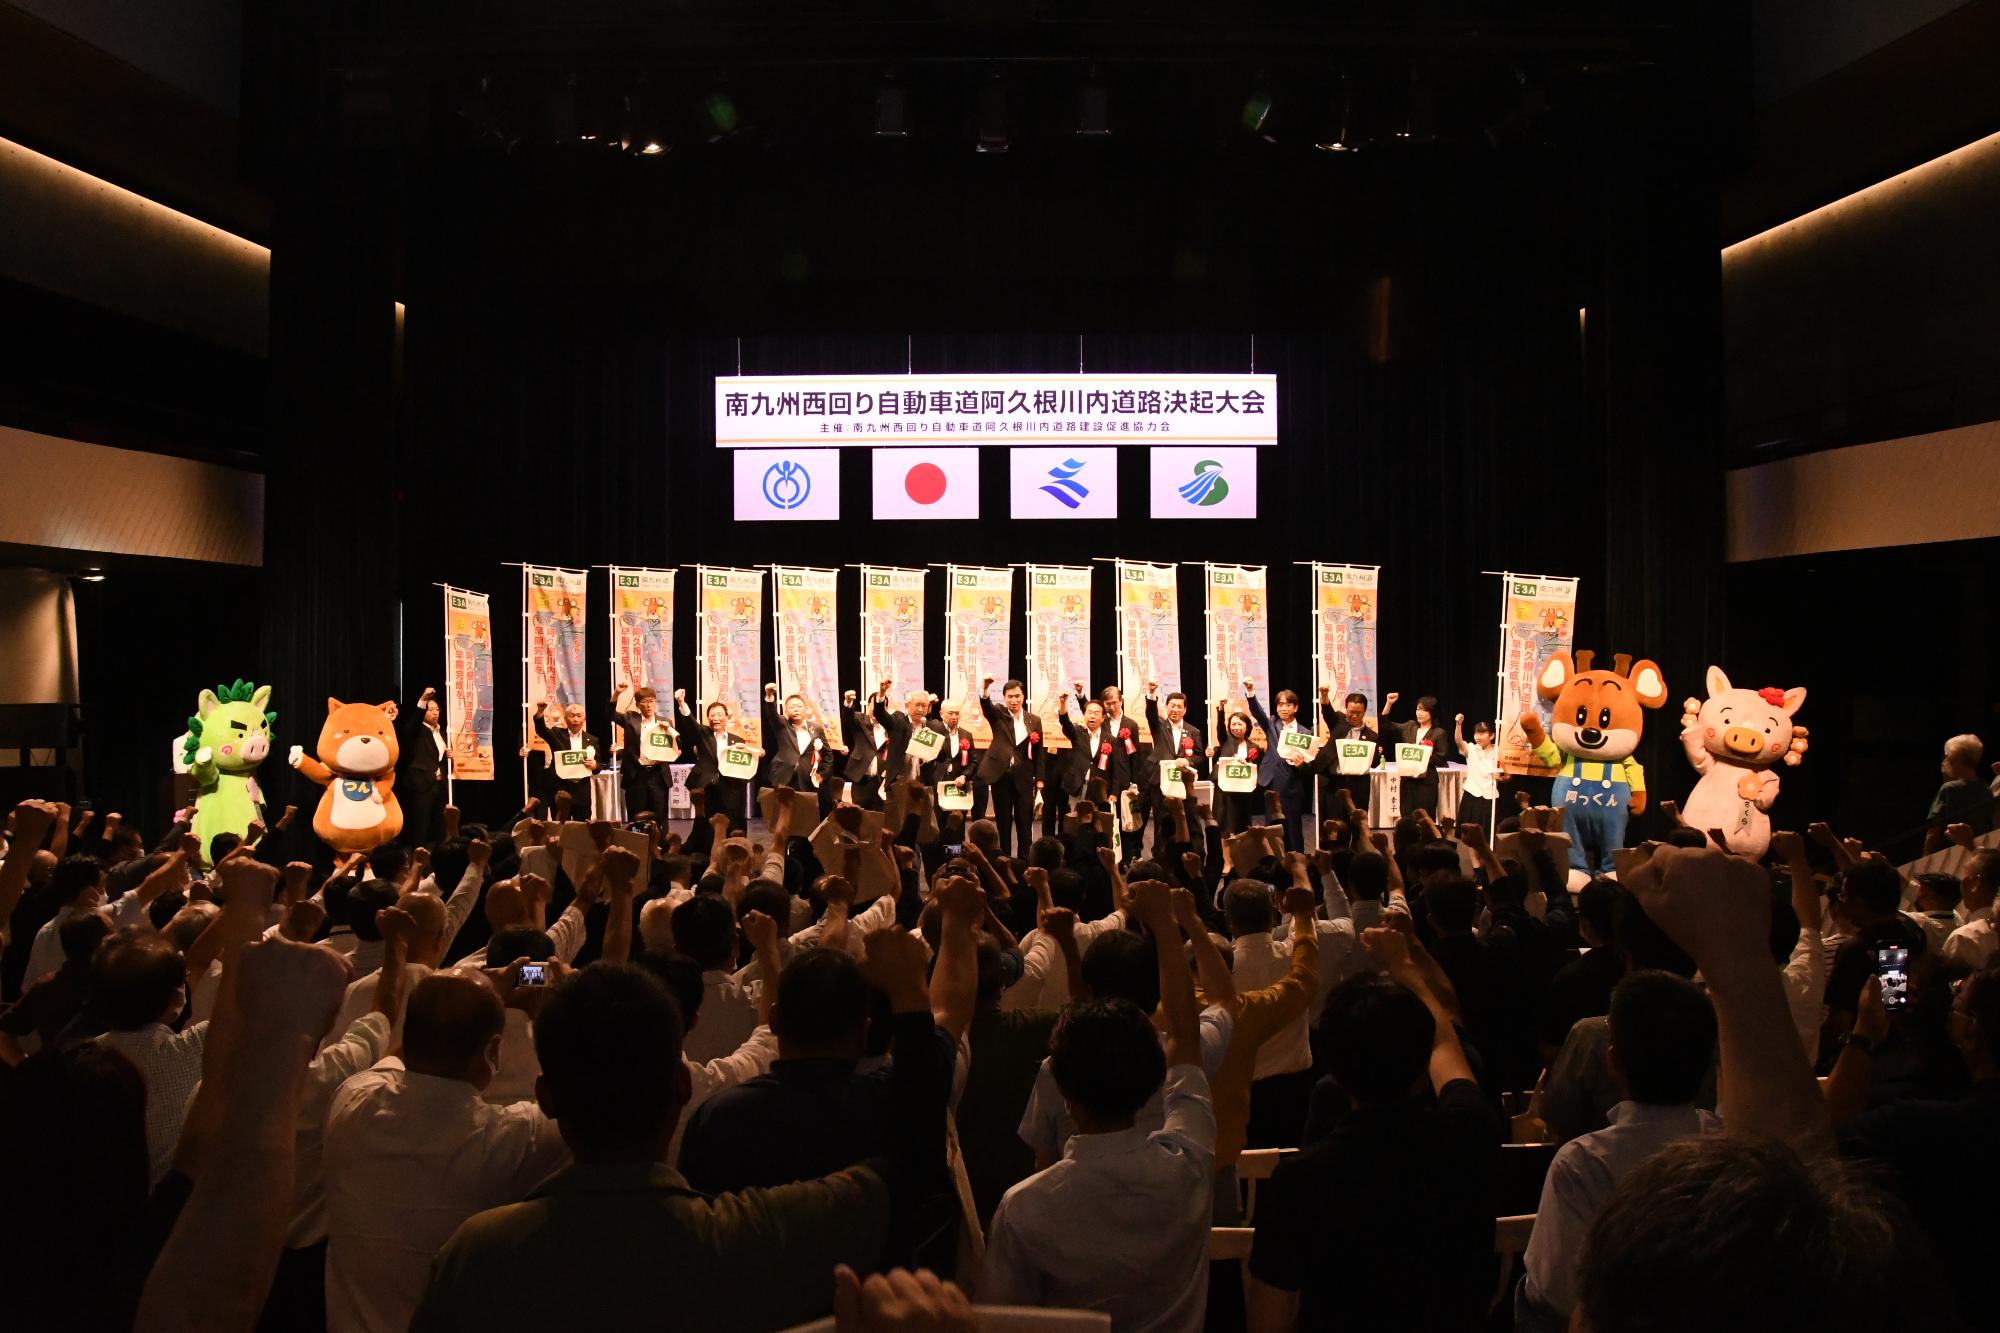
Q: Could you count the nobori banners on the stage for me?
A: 12